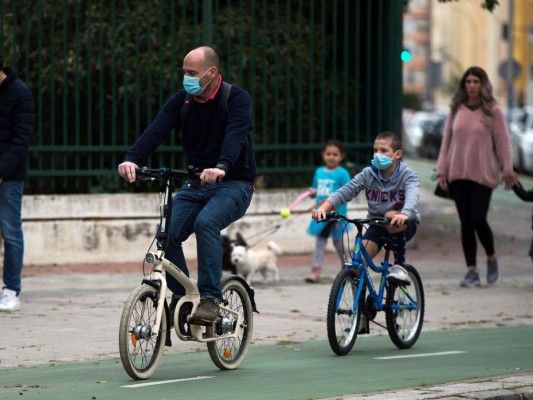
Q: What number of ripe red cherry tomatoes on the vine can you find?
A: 0